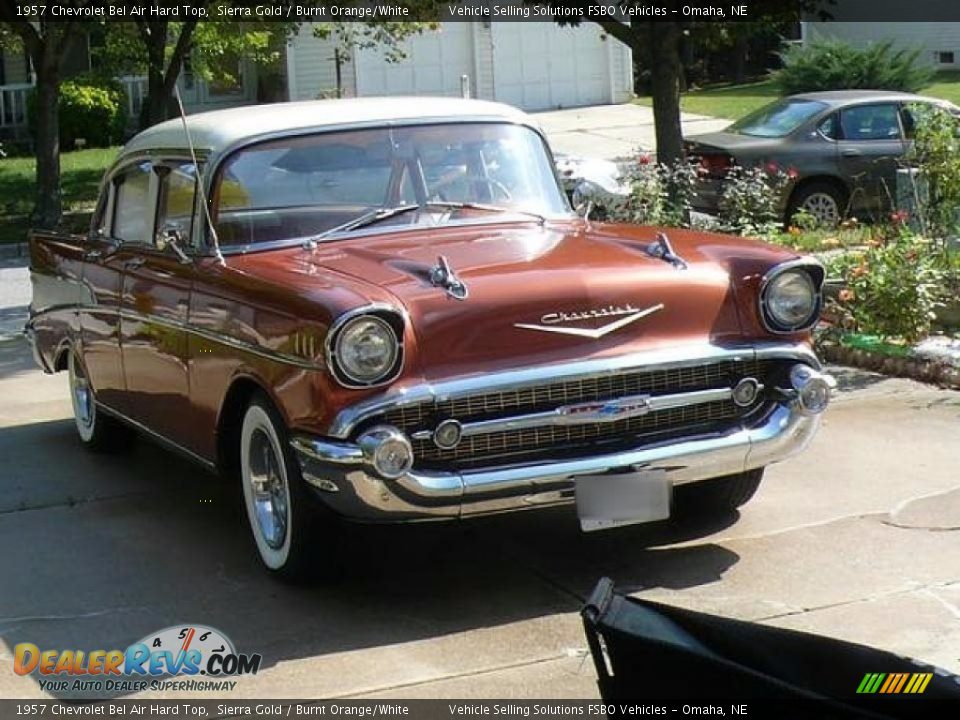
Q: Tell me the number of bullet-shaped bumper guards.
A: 2